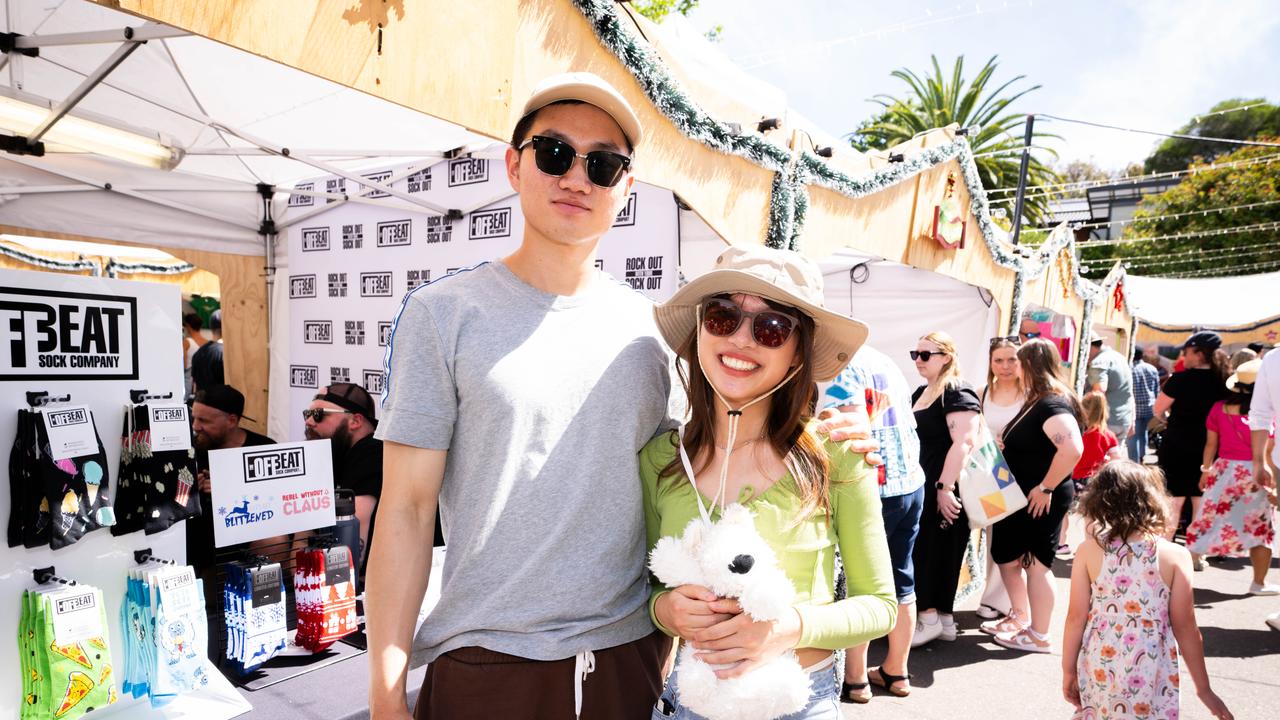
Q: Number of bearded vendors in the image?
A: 2